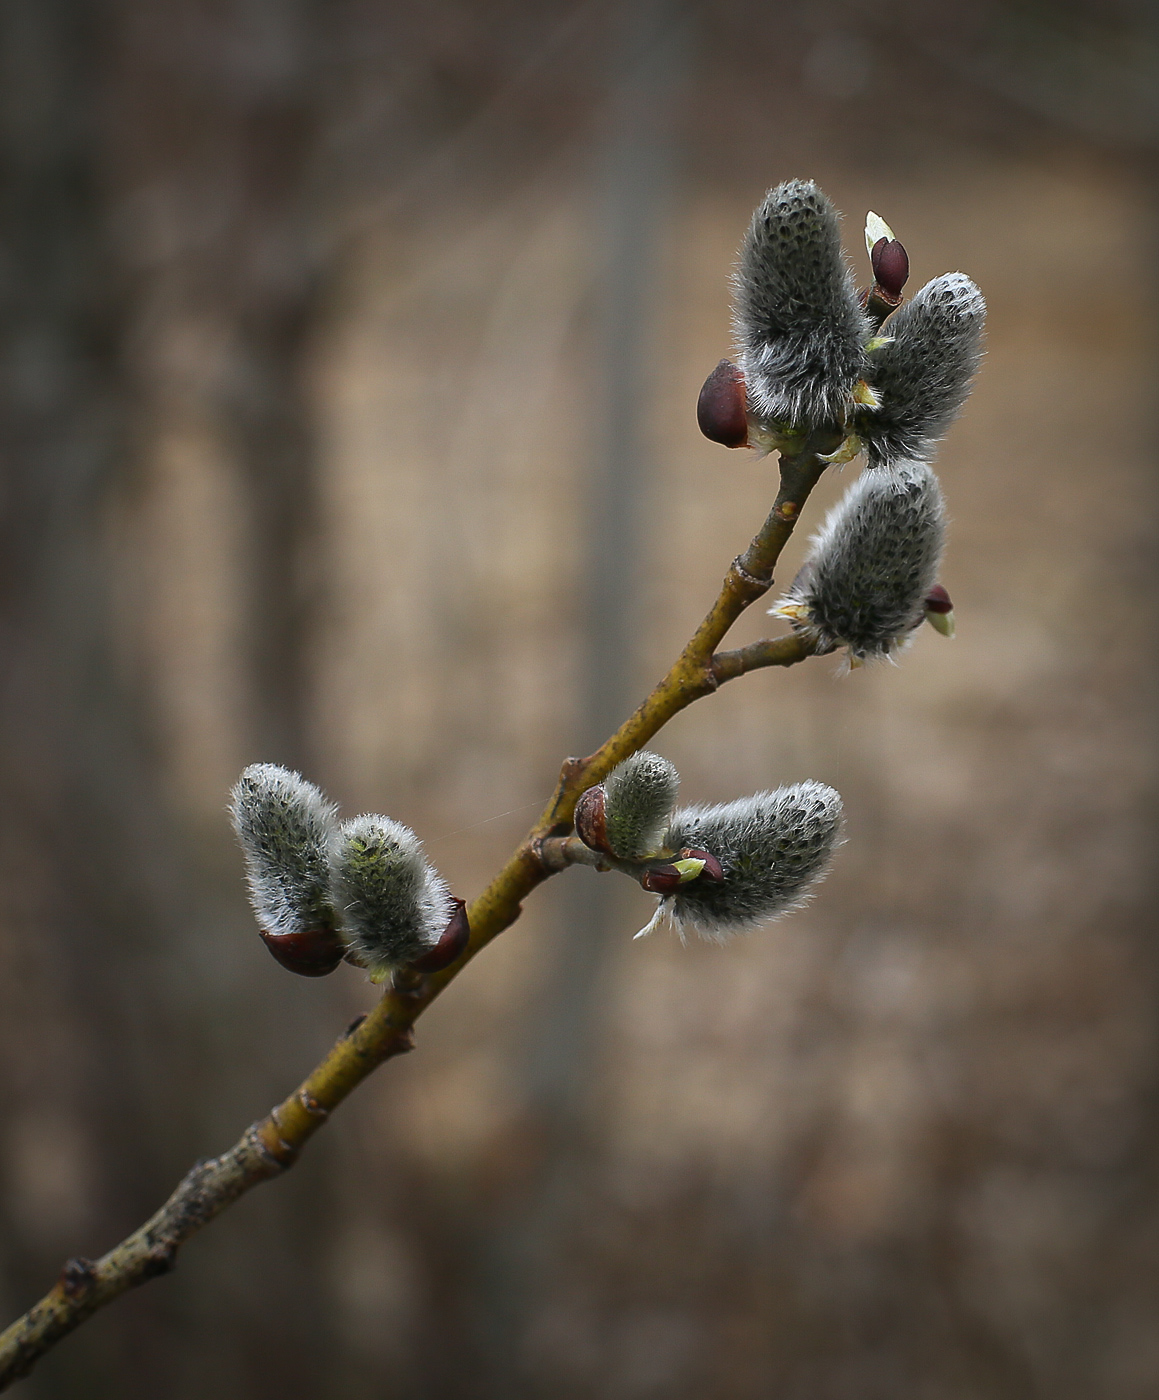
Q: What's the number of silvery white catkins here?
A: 7